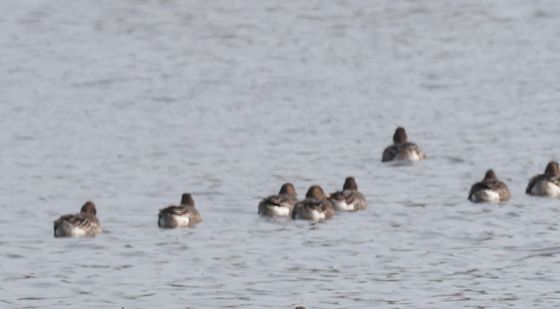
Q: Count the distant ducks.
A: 8